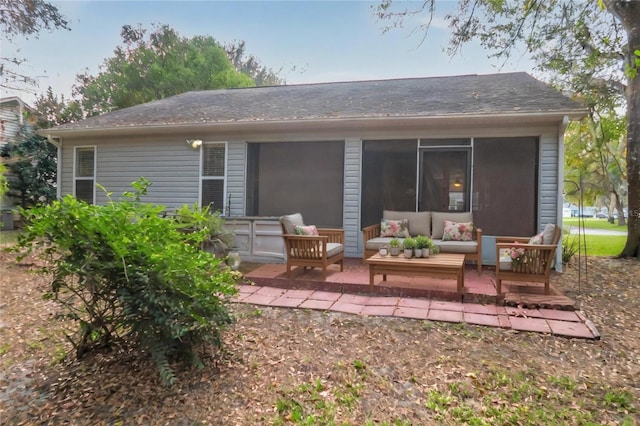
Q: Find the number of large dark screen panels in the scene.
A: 3